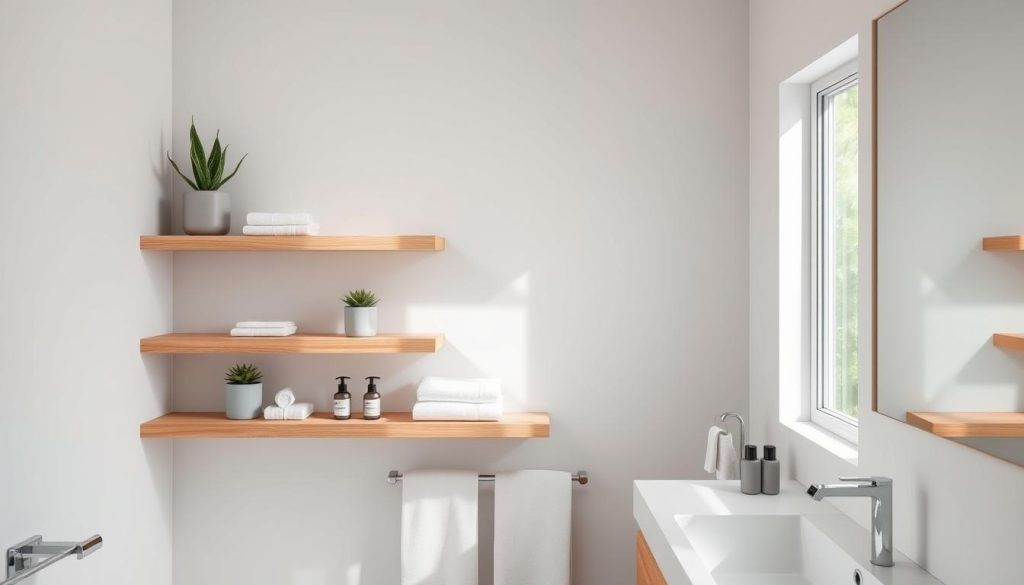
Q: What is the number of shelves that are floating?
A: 3